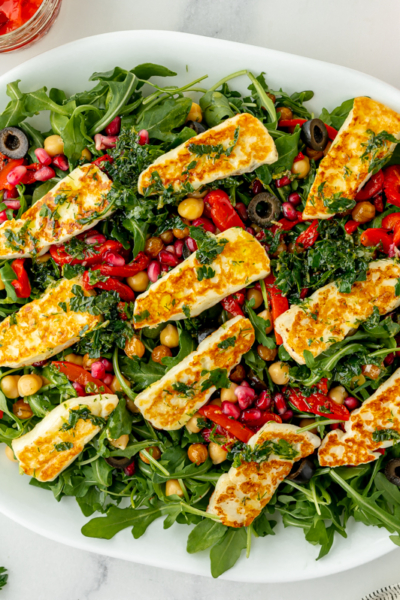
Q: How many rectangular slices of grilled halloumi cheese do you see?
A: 10